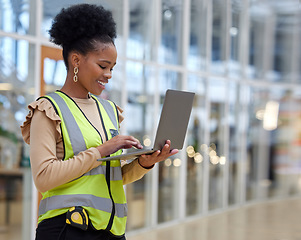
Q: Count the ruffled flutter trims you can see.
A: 2